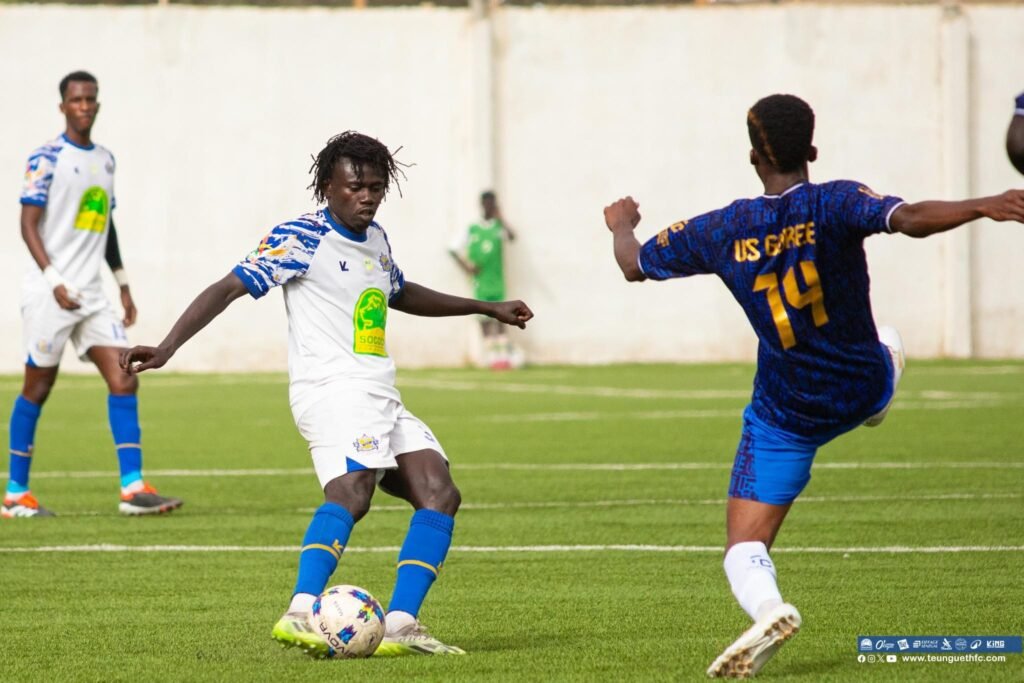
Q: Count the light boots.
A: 4